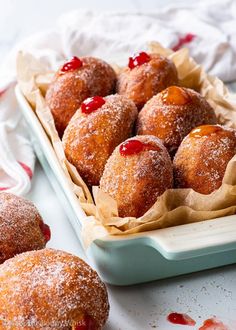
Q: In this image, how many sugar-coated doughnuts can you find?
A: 8